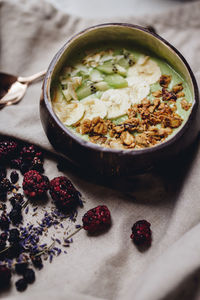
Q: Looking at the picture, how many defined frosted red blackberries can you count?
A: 4